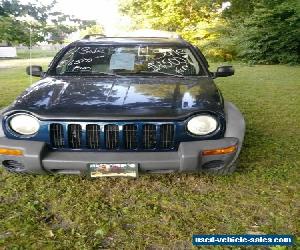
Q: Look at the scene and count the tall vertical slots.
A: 7